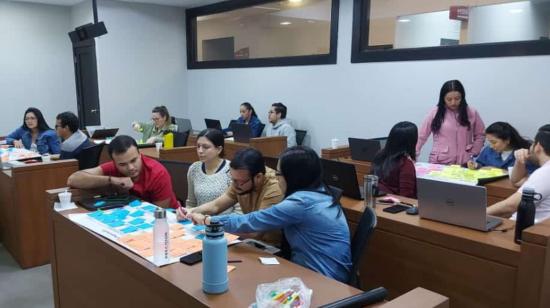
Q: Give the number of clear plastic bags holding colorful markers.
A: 1